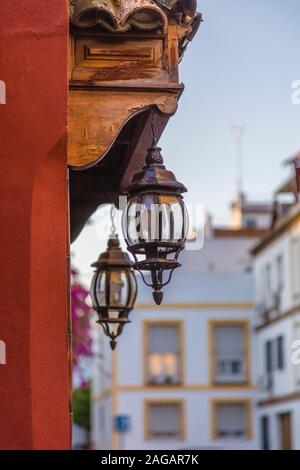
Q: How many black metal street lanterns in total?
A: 2